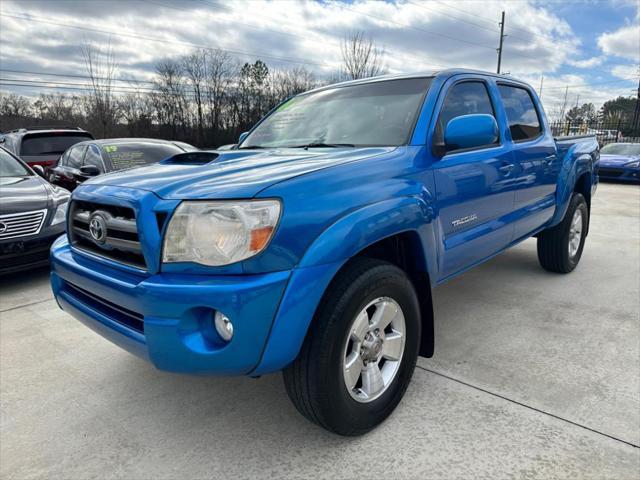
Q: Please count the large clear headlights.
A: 1